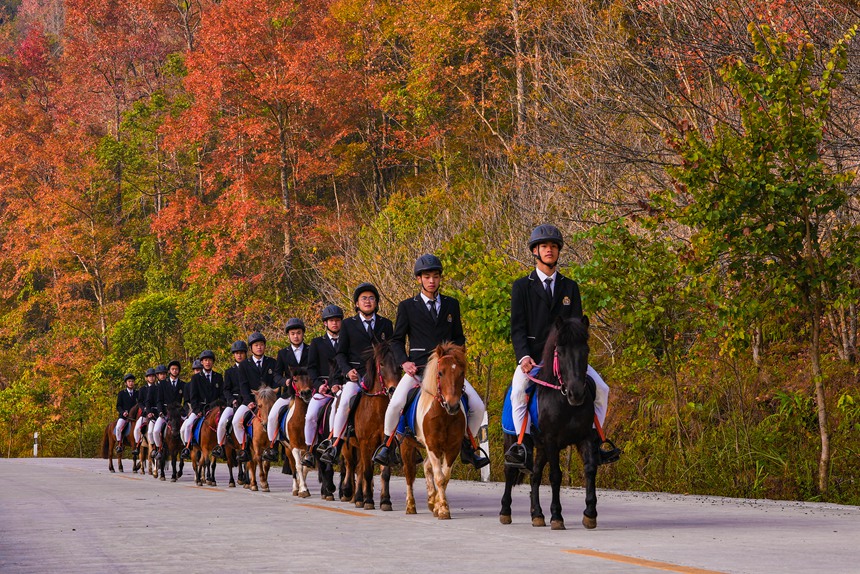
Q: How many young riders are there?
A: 13